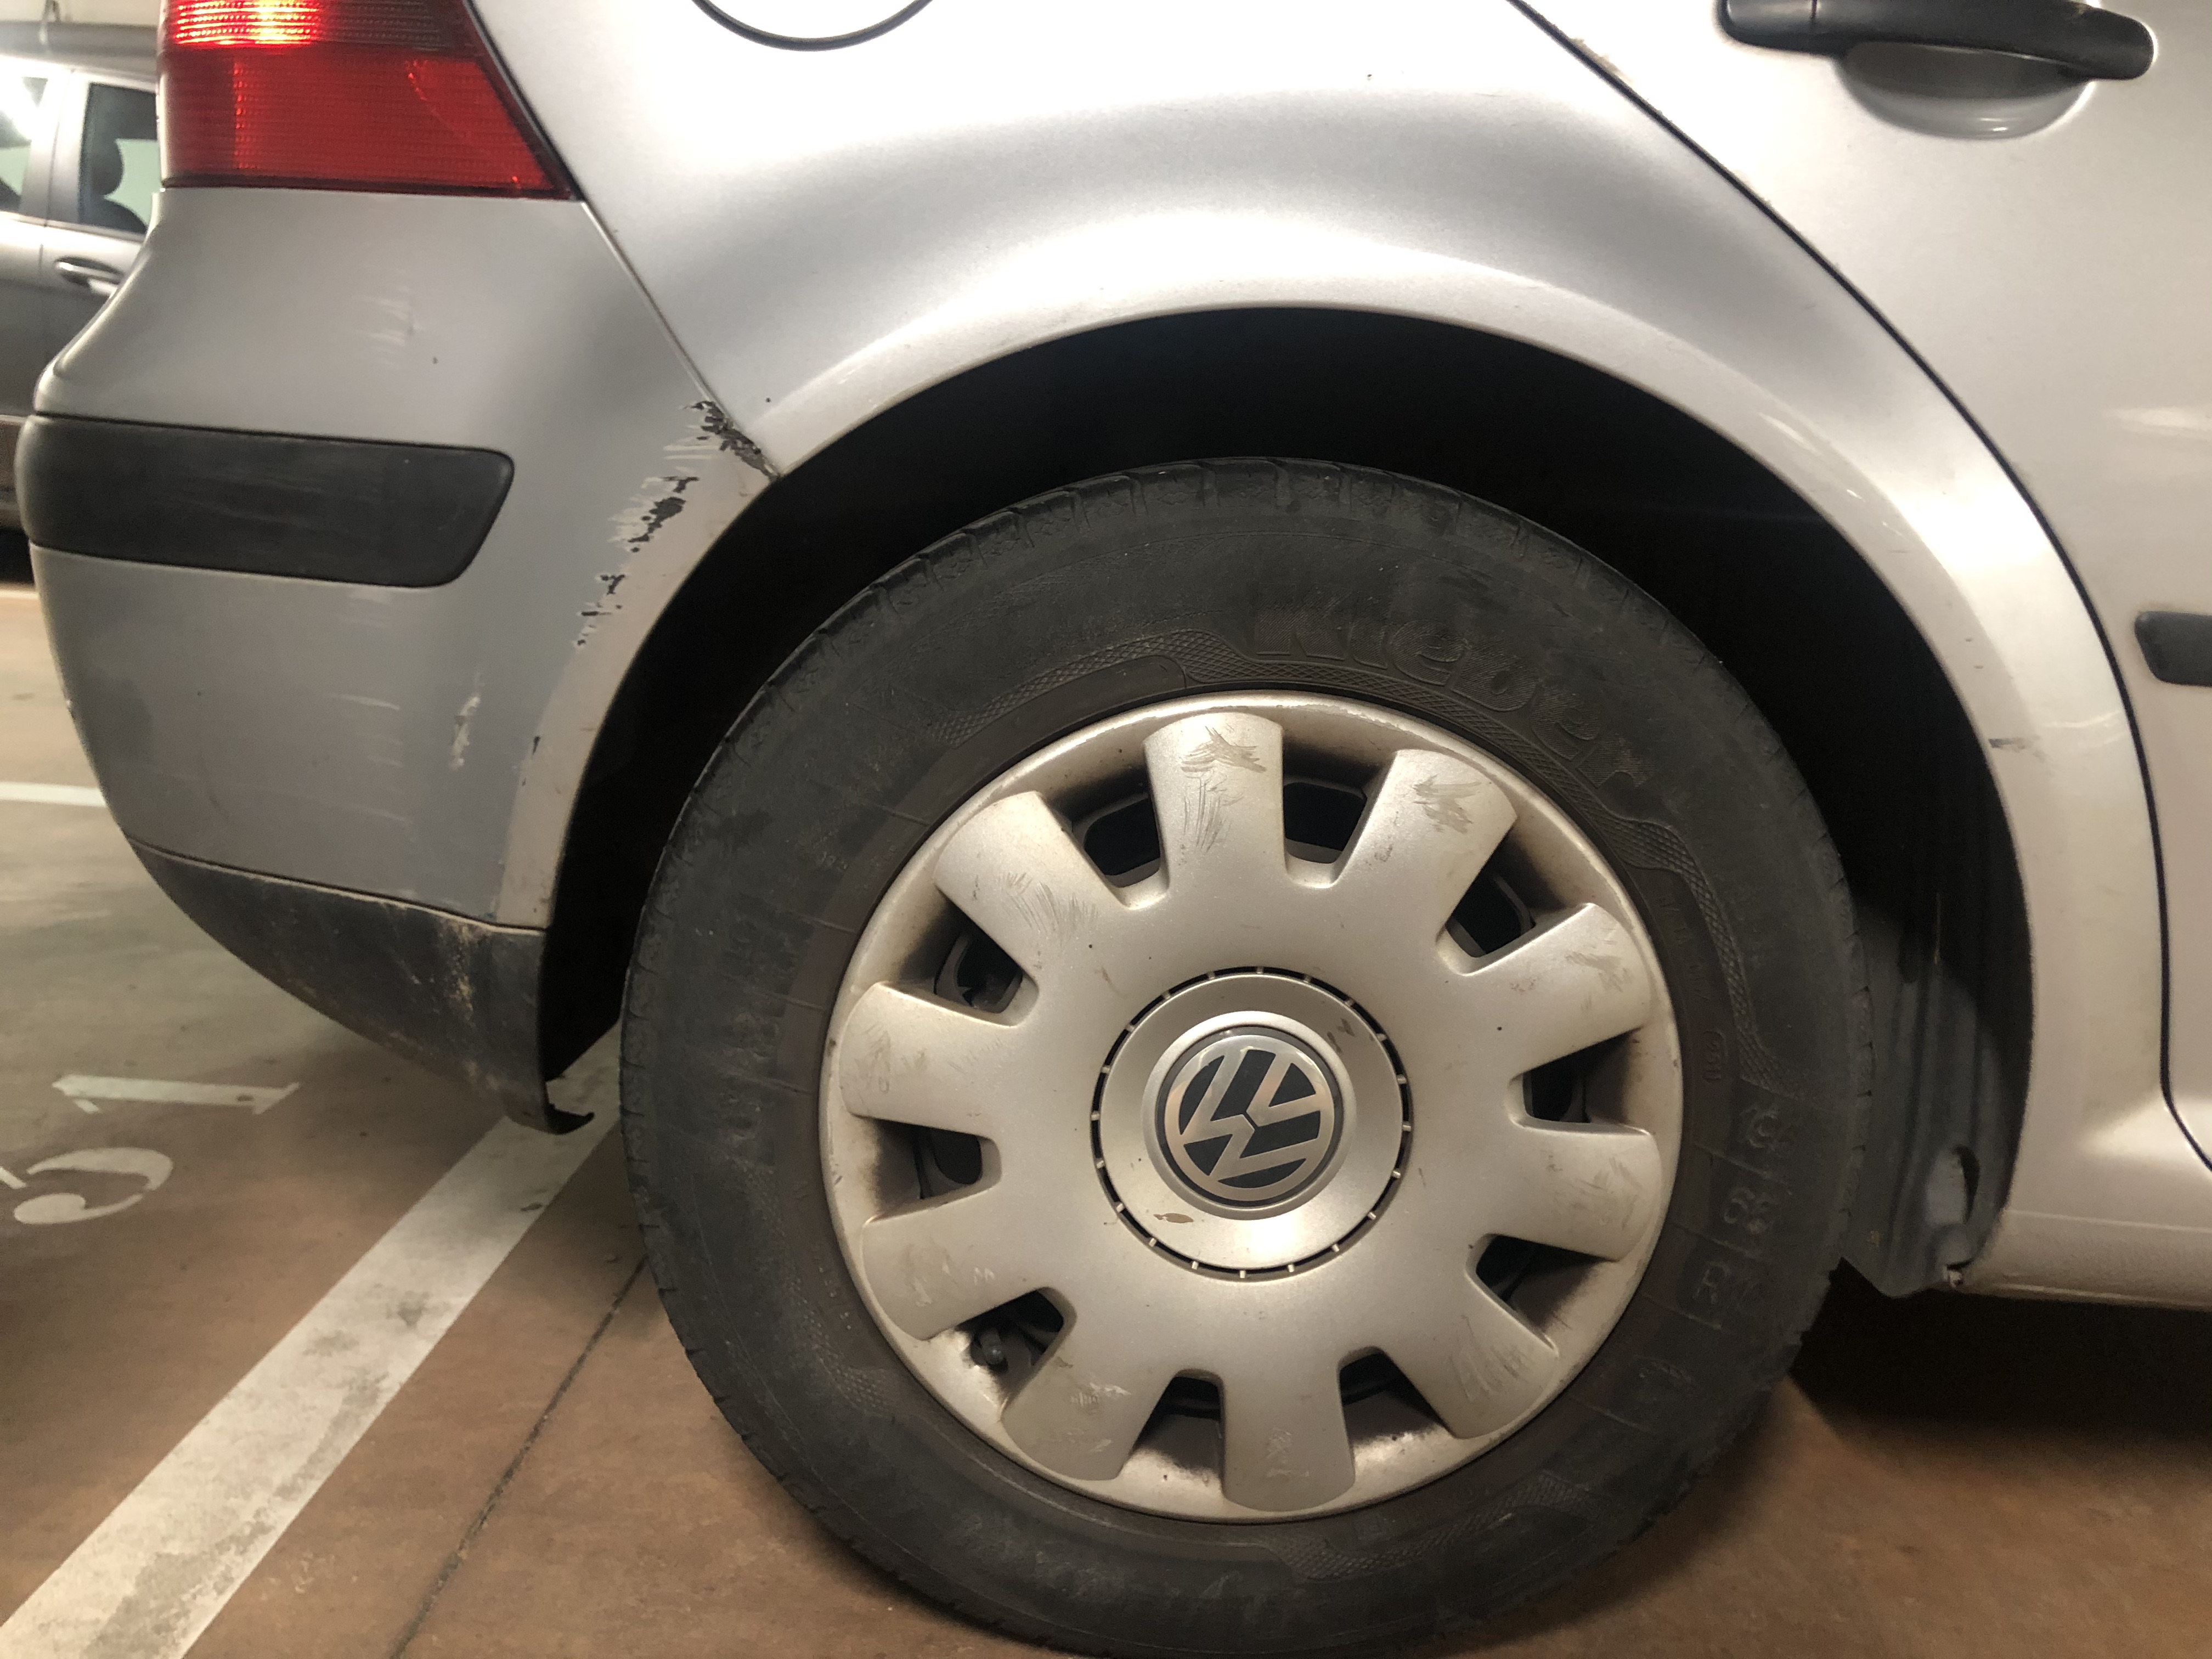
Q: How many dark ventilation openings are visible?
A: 10